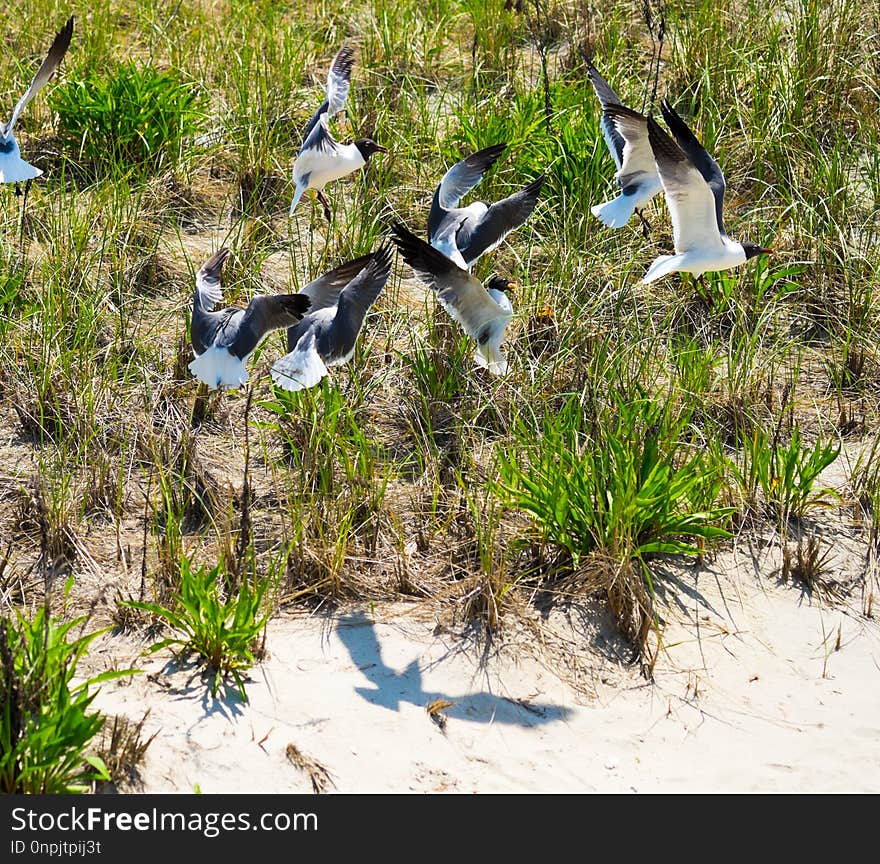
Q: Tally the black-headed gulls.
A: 8